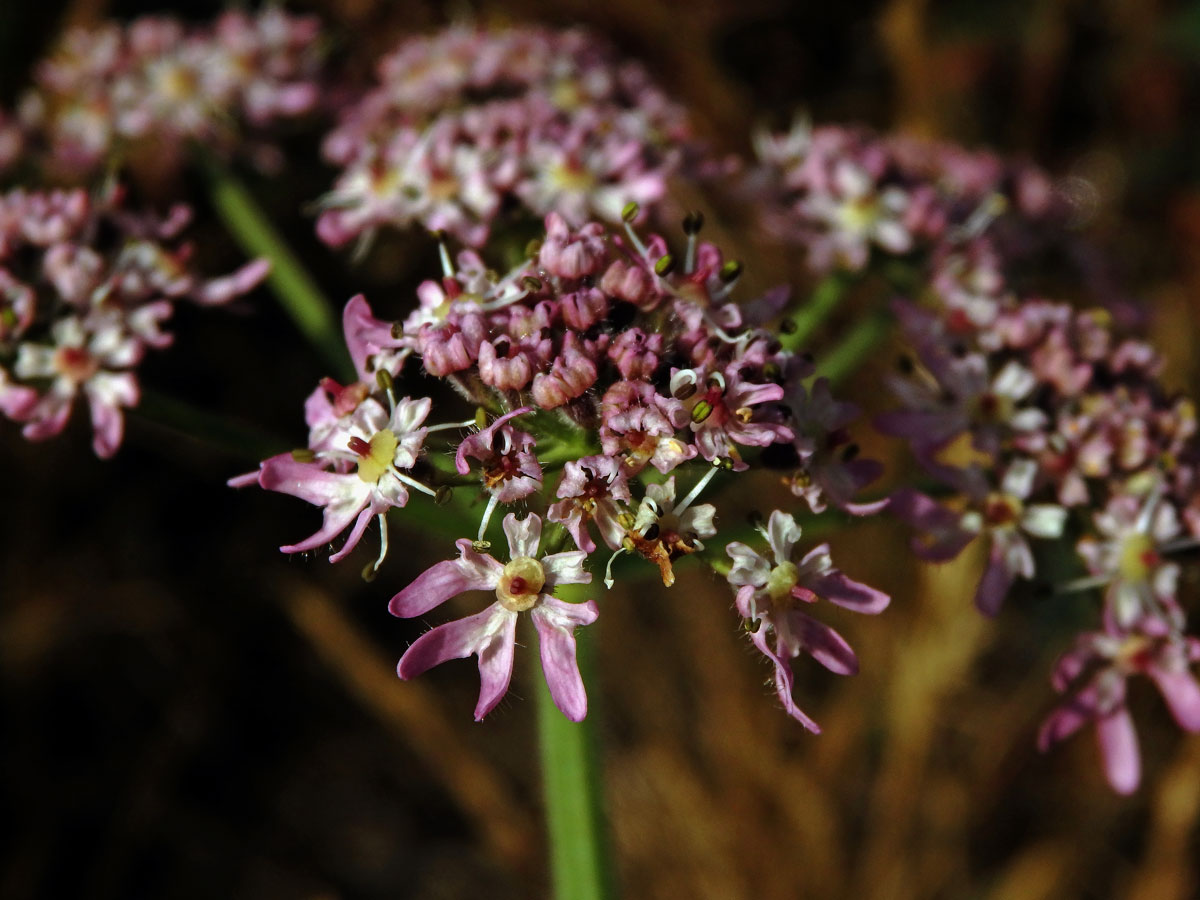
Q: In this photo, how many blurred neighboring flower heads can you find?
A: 5